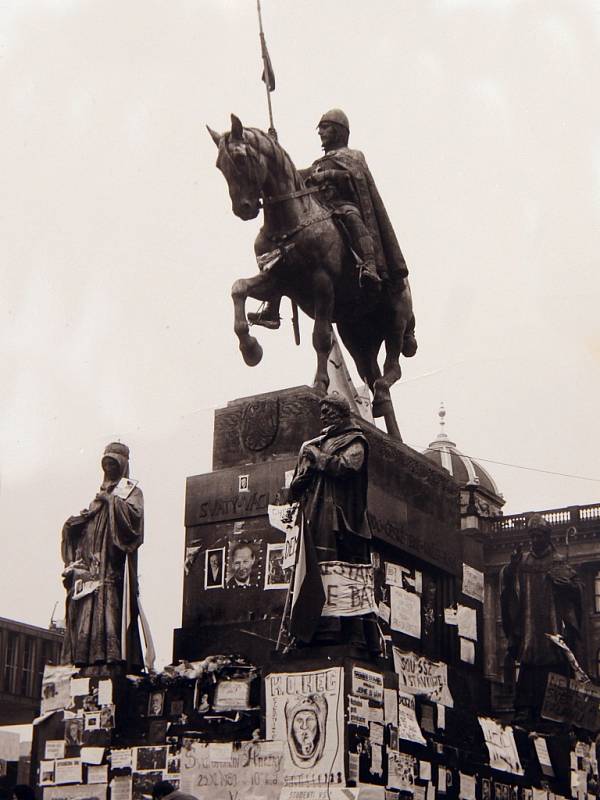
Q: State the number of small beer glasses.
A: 0